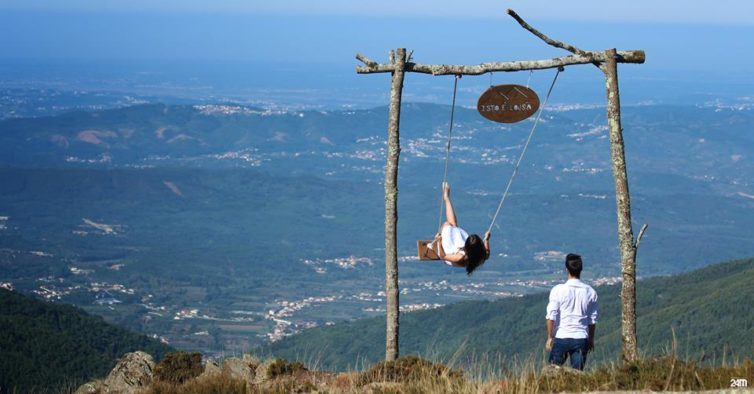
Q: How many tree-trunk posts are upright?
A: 2